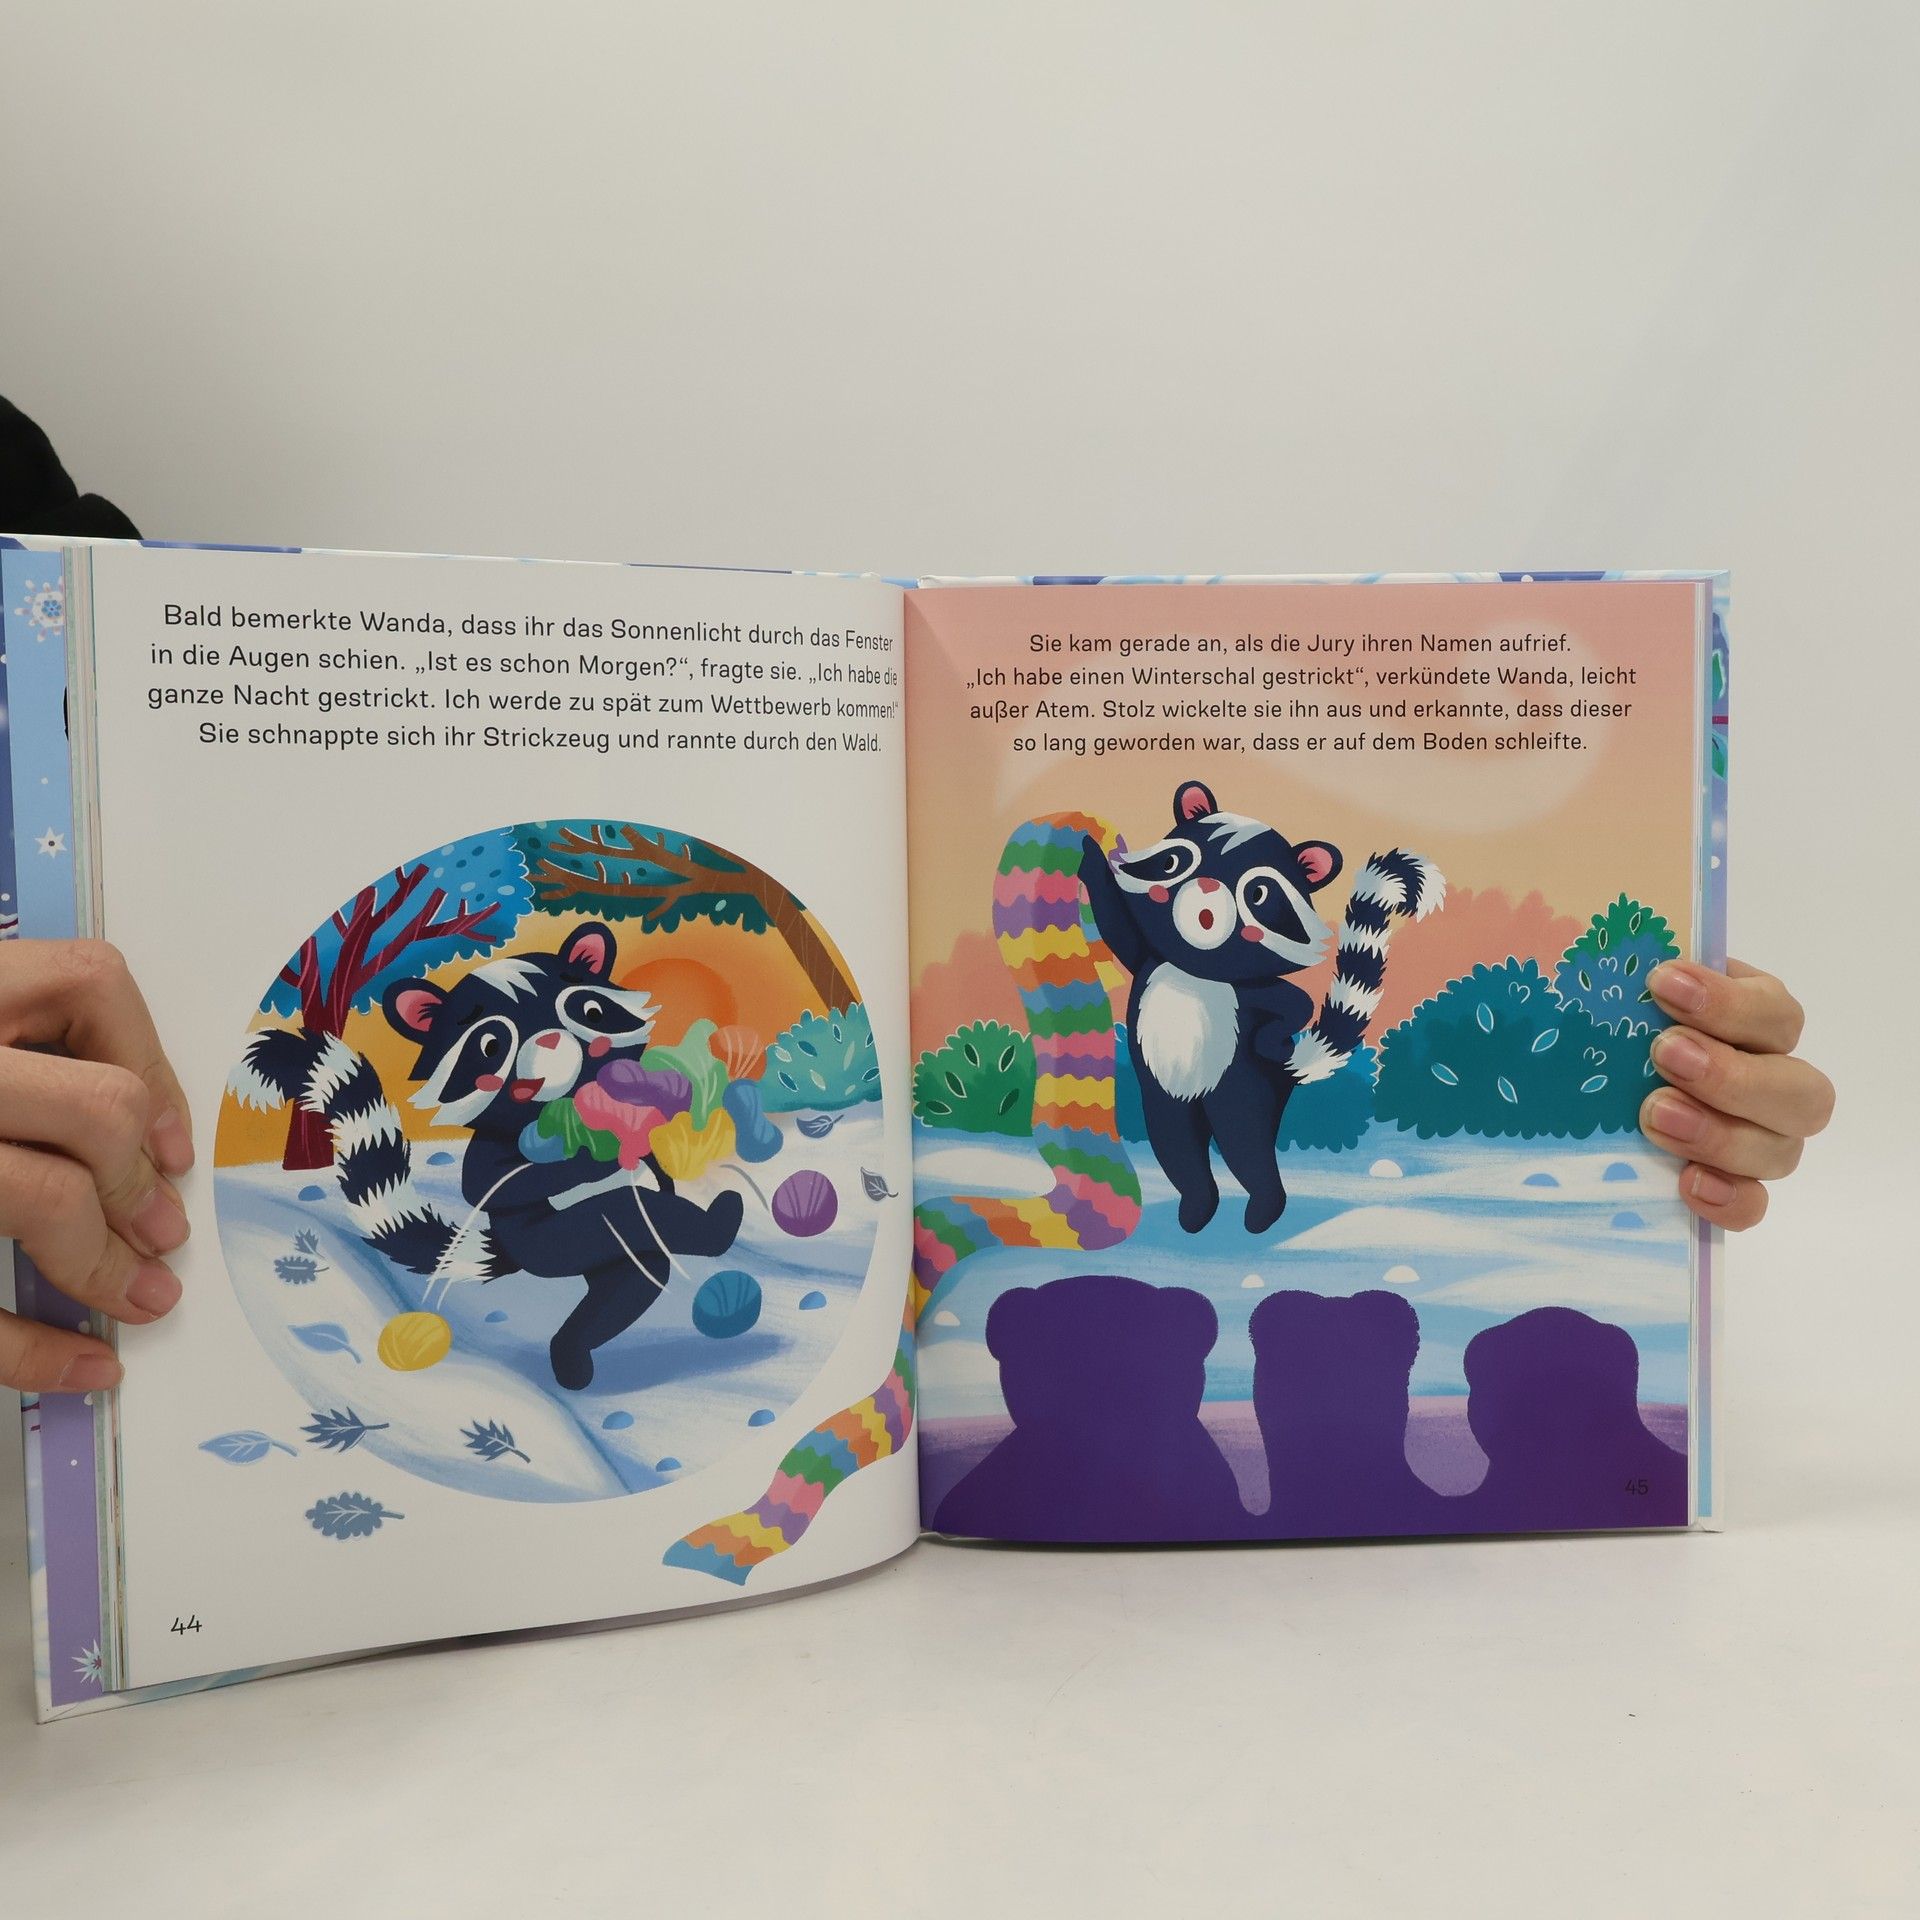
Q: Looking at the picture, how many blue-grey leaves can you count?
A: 9